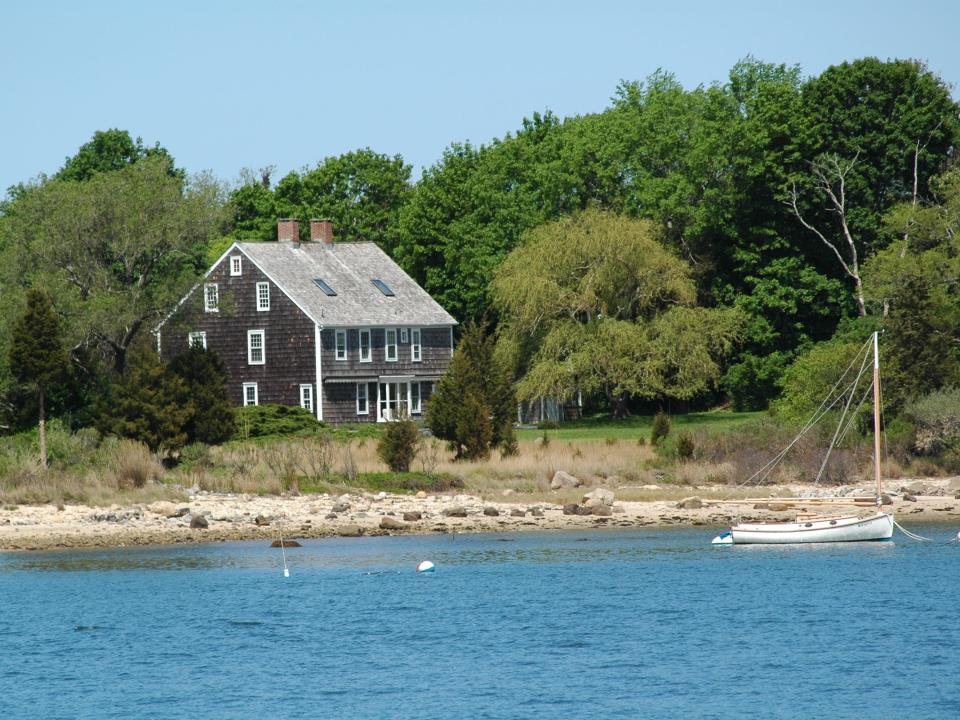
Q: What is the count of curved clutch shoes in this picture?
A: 0